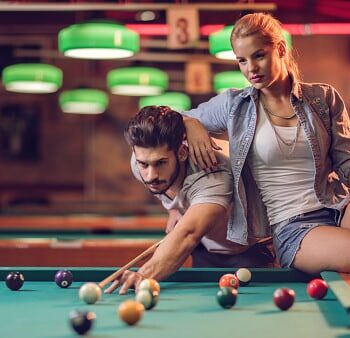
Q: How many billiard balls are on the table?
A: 12